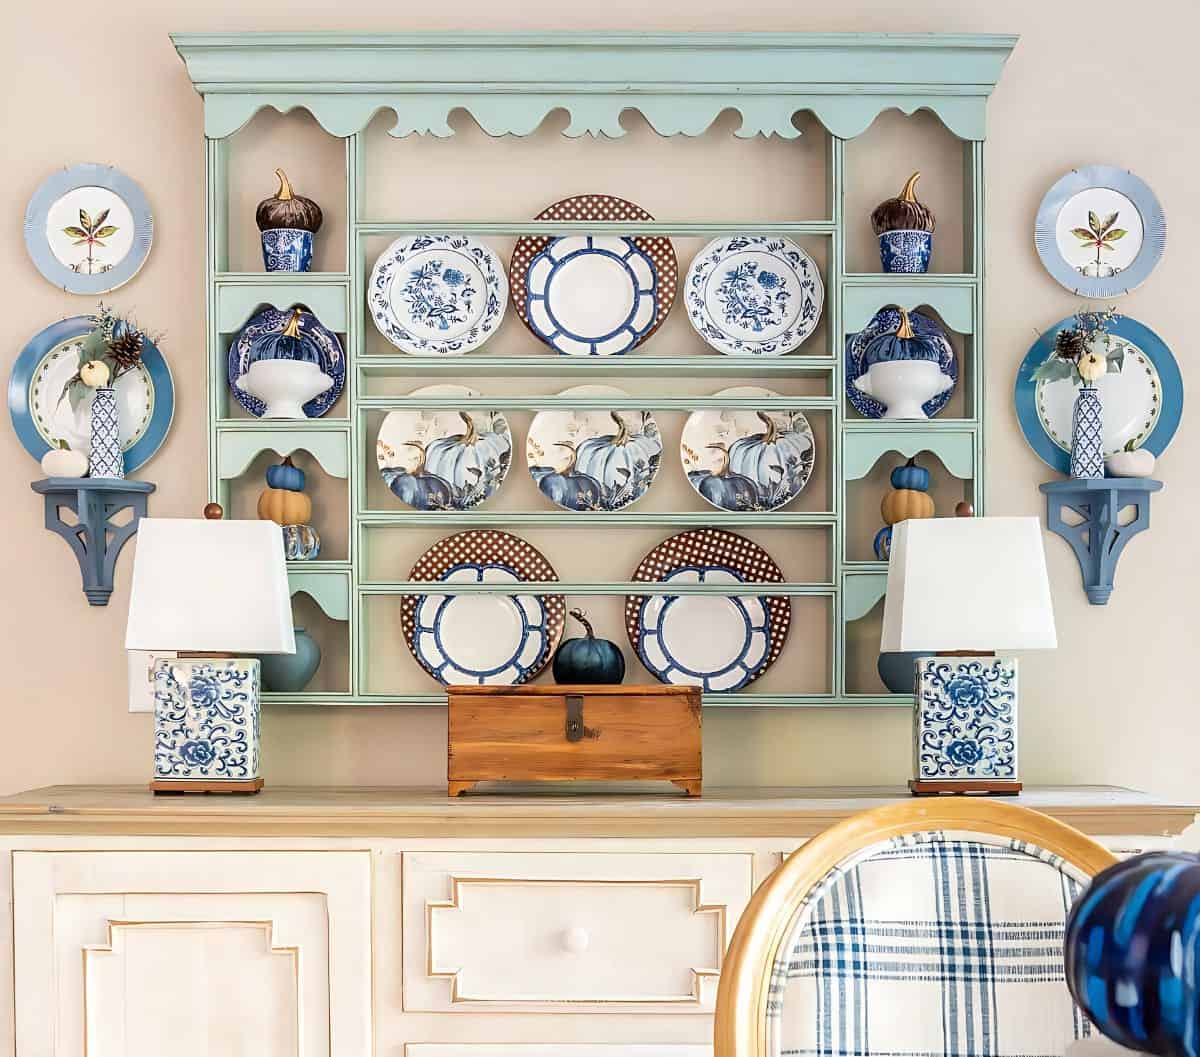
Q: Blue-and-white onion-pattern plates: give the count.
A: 2